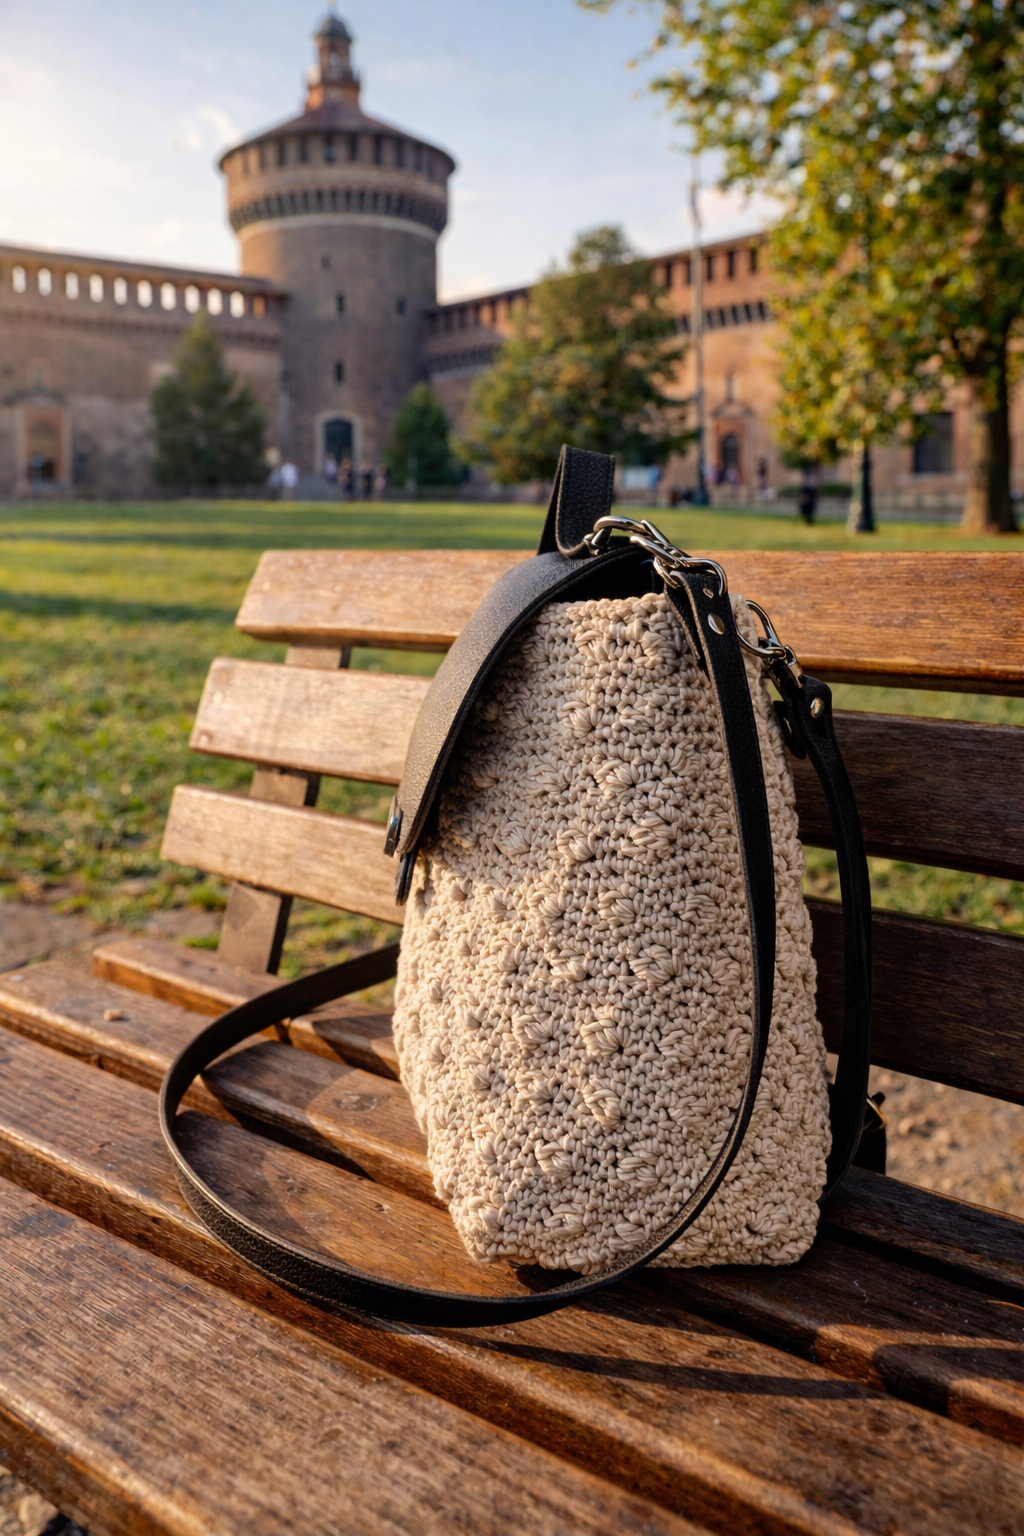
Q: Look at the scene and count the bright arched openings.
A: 10